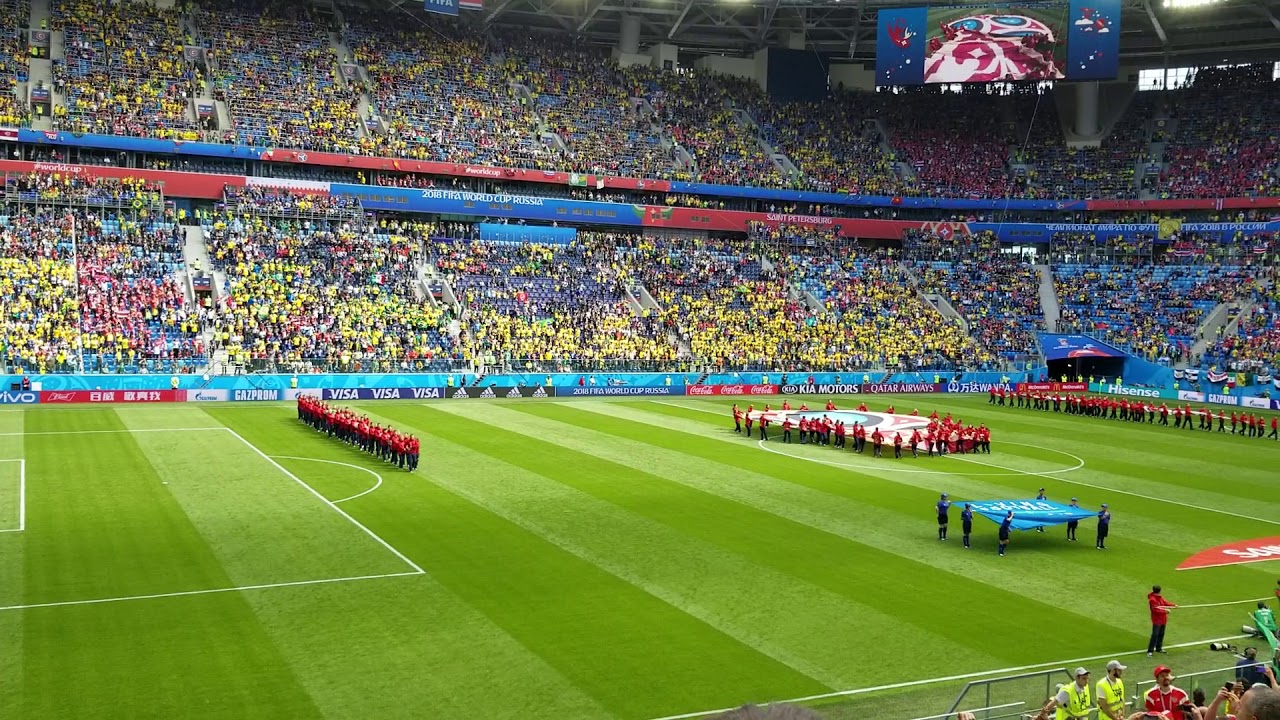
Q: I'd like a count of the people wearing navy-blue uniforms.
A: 6